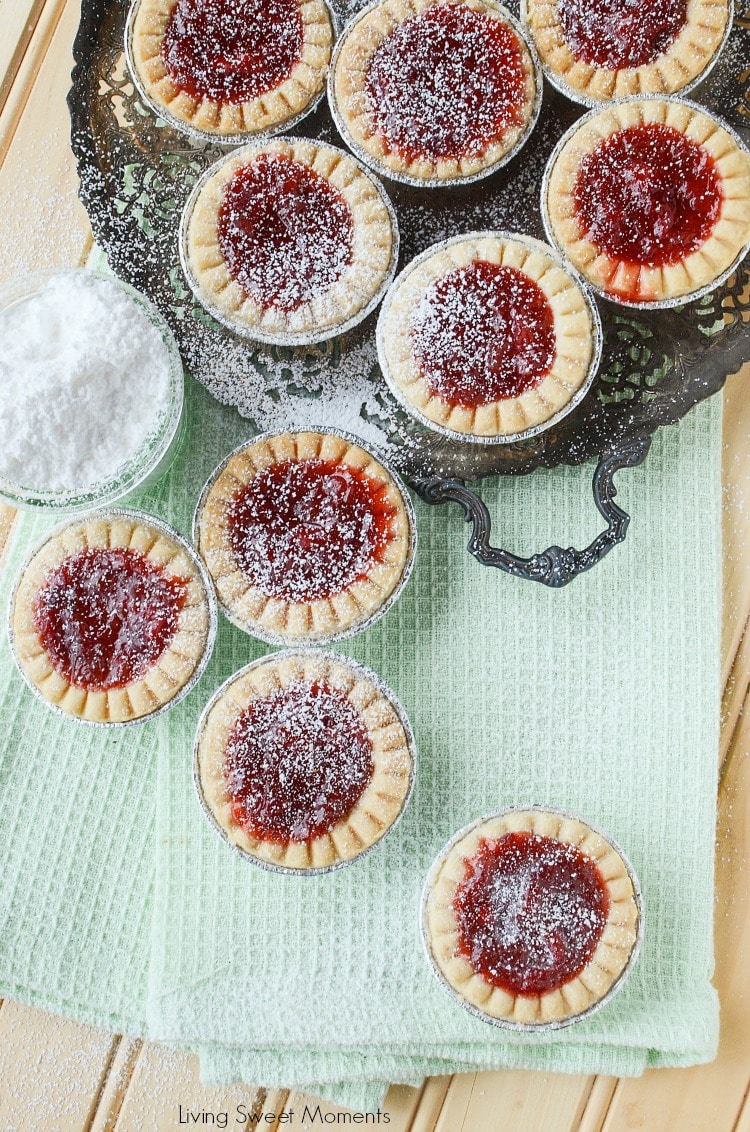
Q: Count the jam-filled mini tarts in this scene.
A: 10